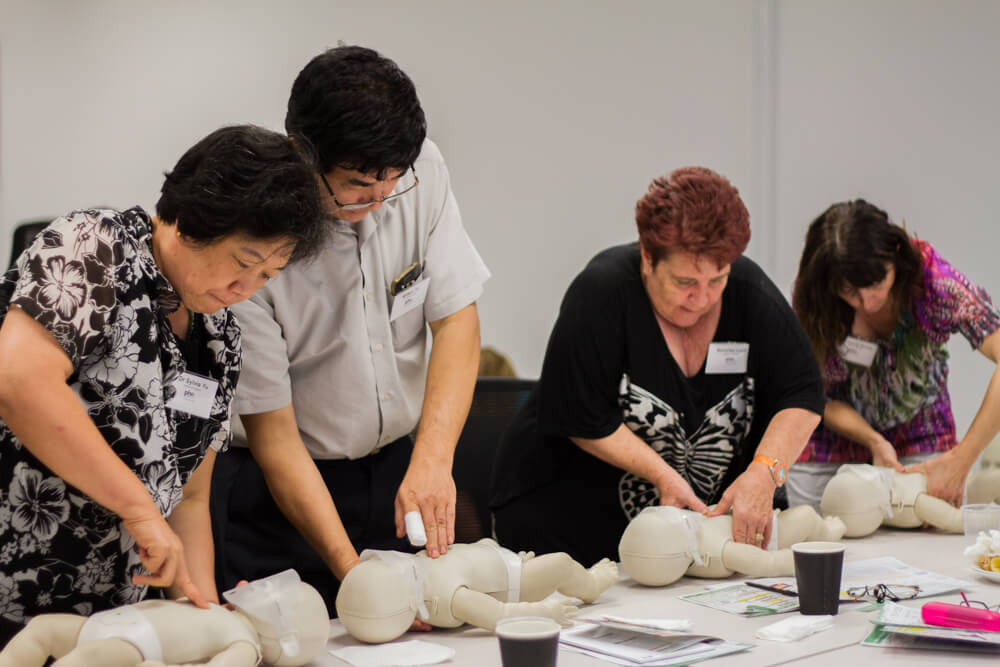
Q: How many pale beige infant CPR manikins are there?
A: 4